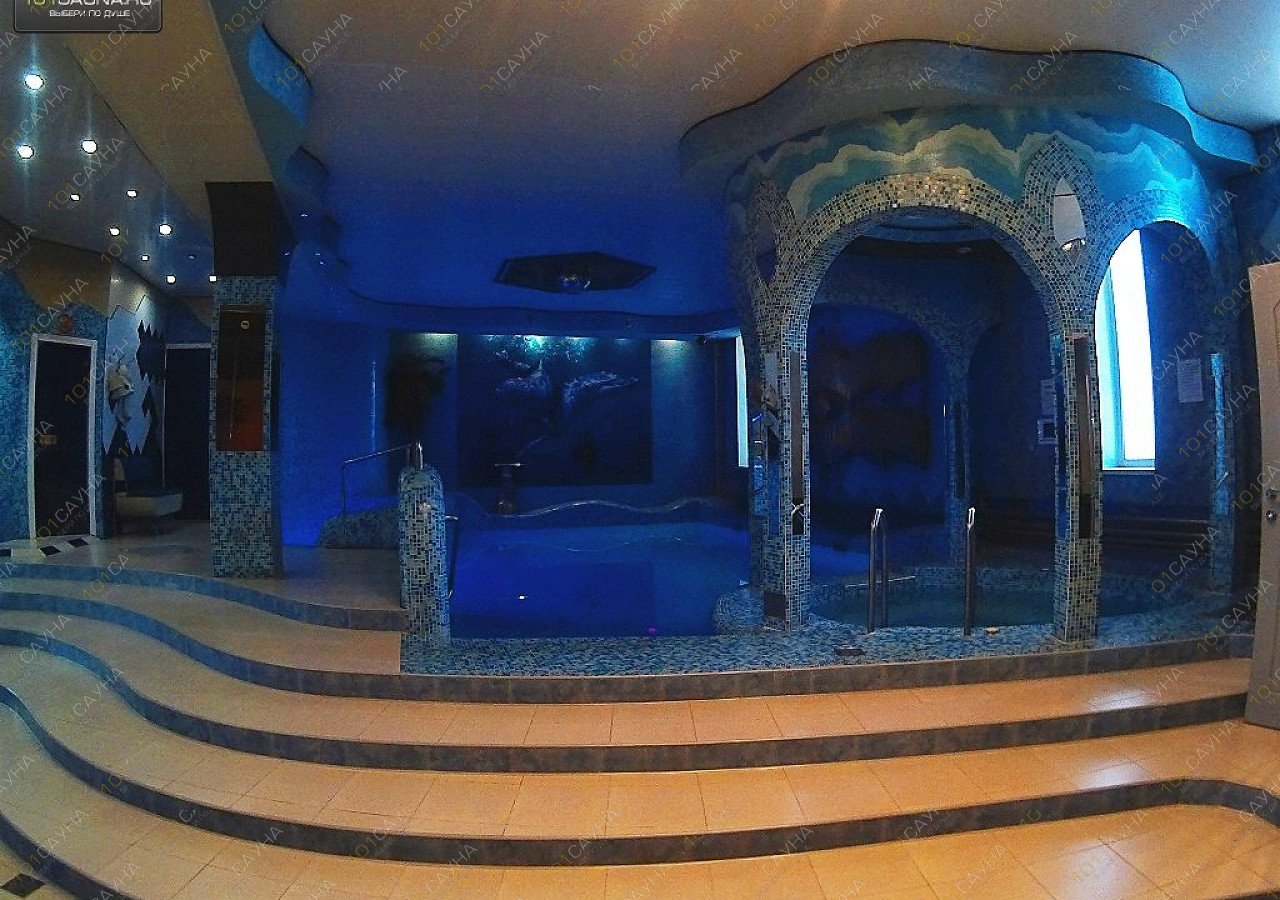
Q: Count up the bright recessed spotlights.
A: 10